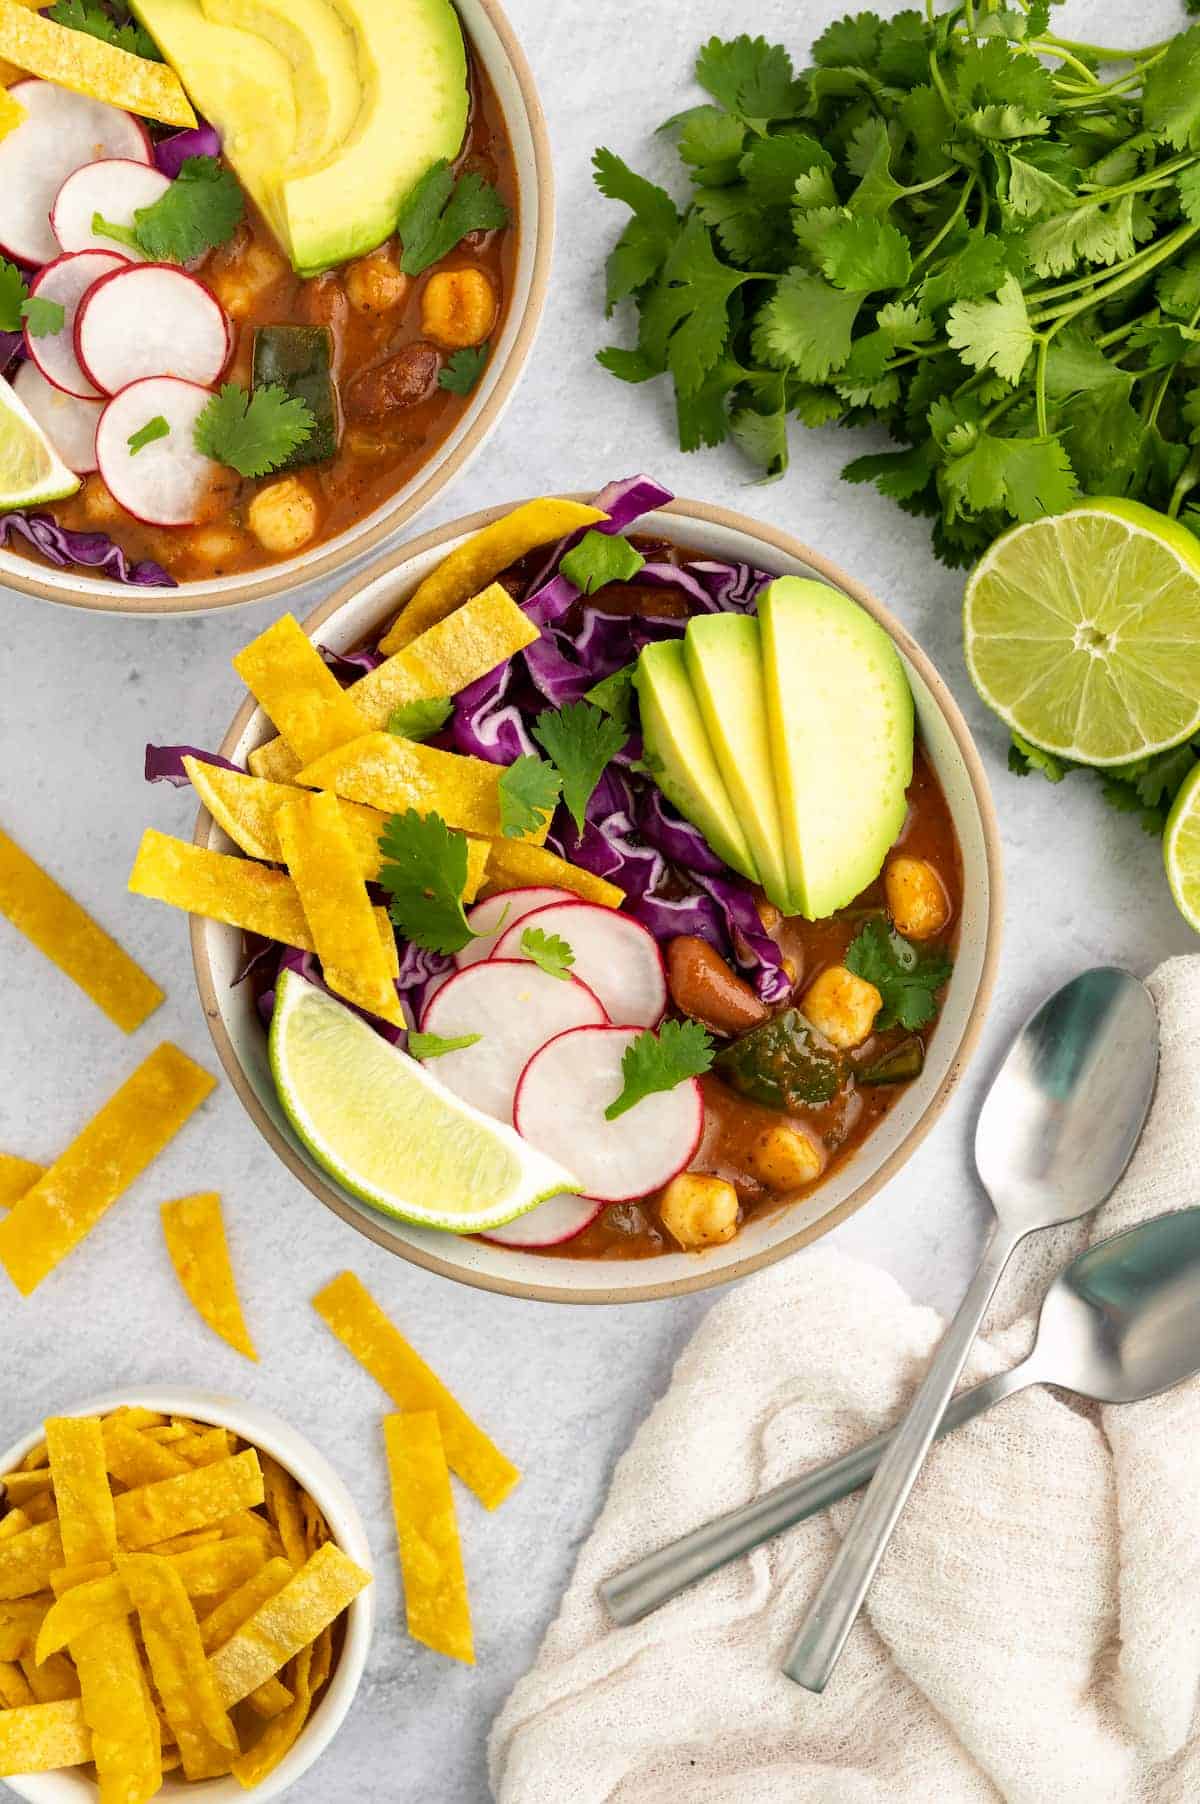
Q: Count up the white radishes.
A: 11